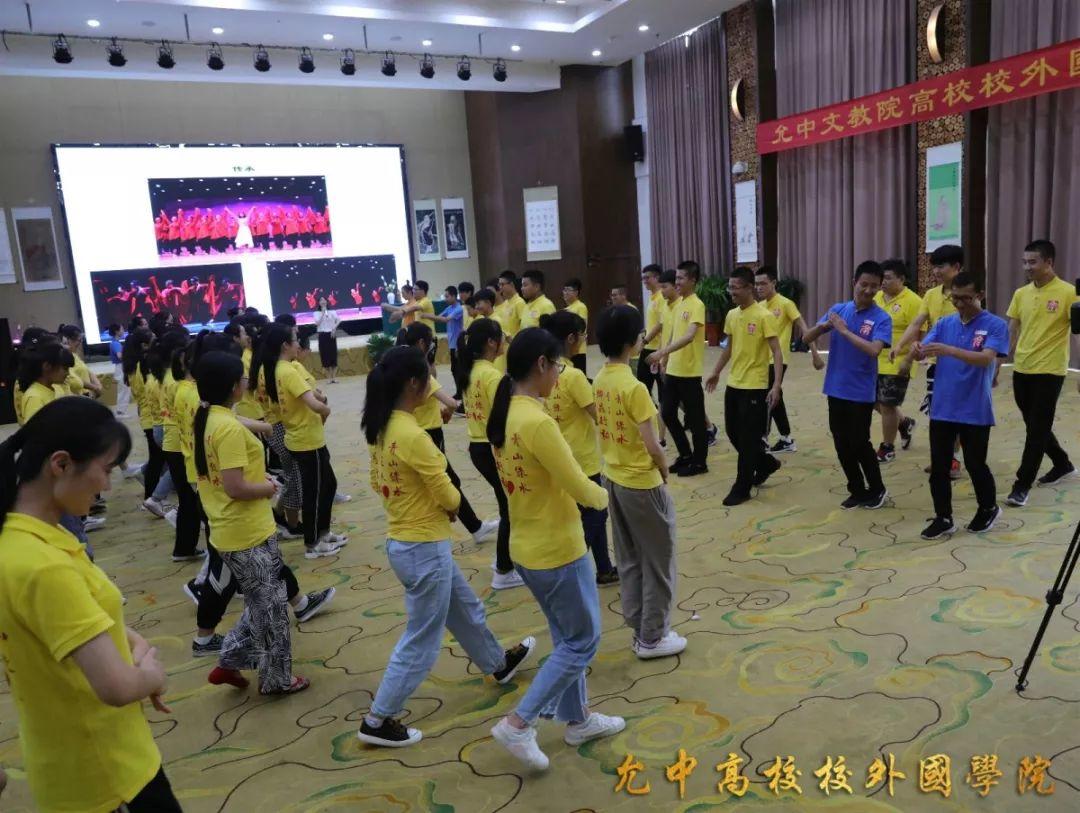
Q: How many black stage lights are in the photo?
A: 11